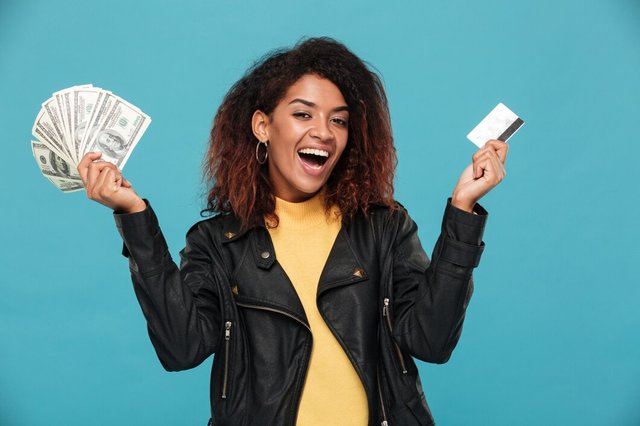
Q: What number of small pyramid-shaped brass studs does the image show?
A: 3